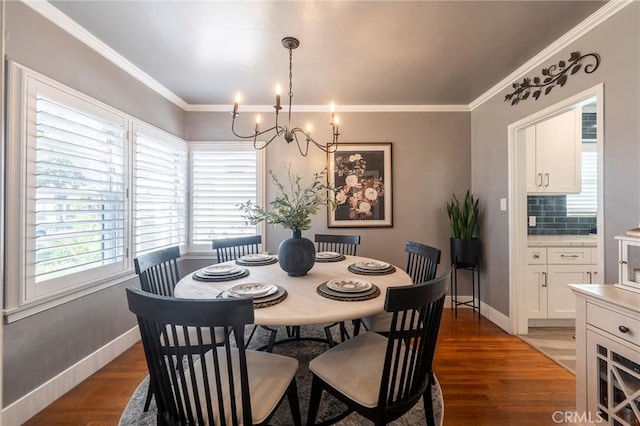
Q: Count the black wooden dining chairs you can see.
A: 6